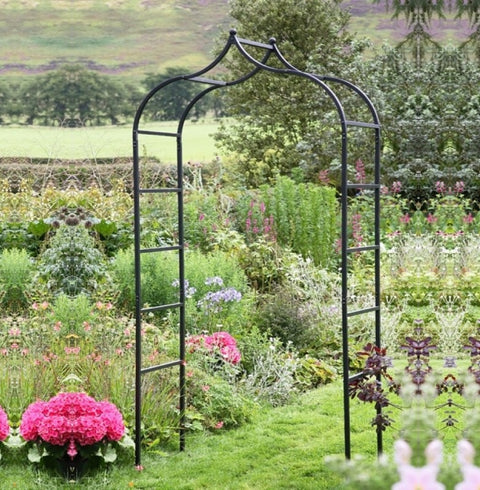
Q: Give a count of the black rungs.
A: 12